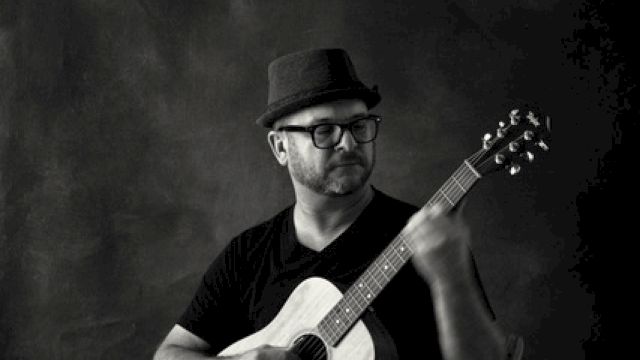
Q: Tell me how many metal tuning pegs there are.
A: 6